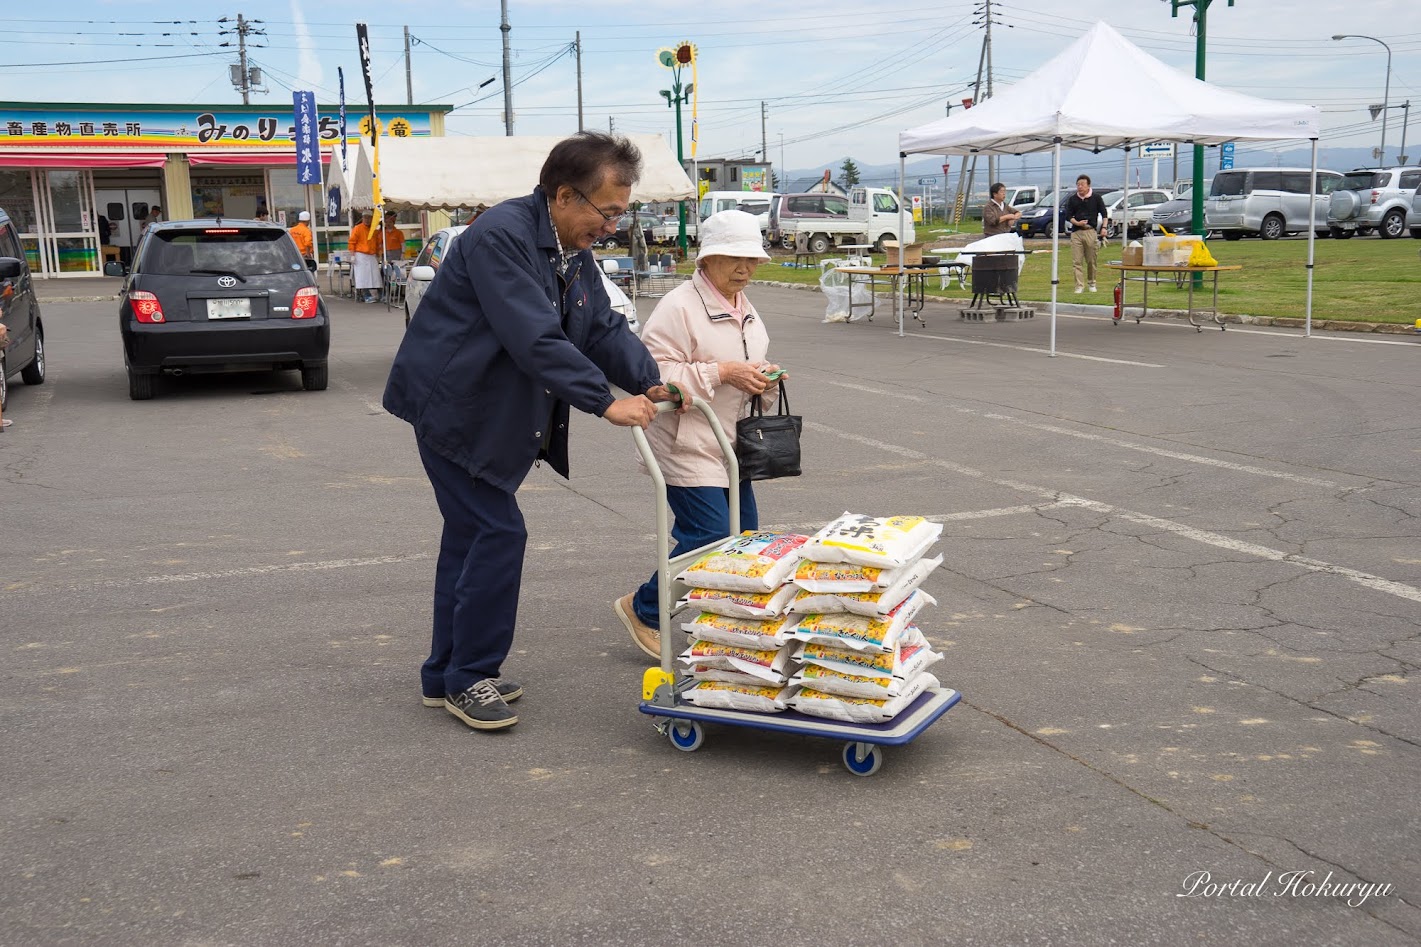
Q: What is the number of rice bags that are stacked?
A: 13